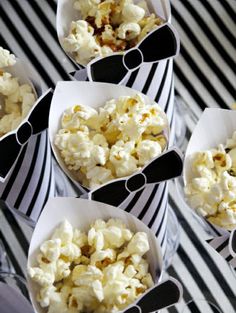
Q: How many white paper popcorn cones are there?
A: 5